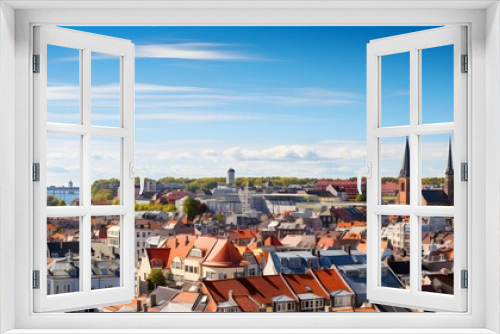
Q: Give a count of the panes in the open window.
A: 12